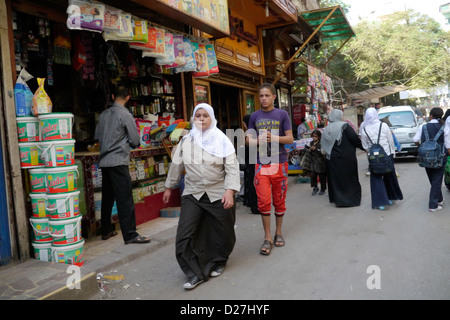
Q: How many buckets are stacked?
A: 12